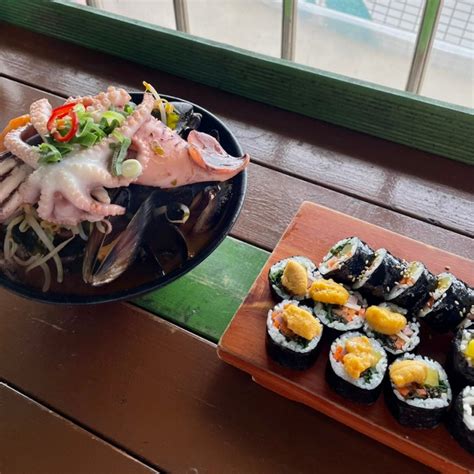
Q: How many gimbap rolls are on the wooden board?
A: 13